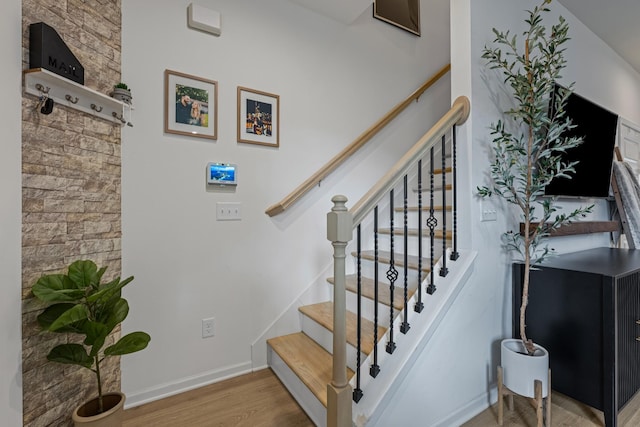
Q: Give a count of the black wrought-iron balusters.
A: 8